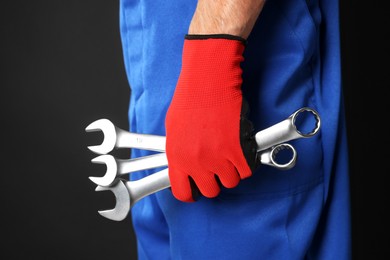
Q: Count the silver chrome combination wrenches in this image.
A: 3